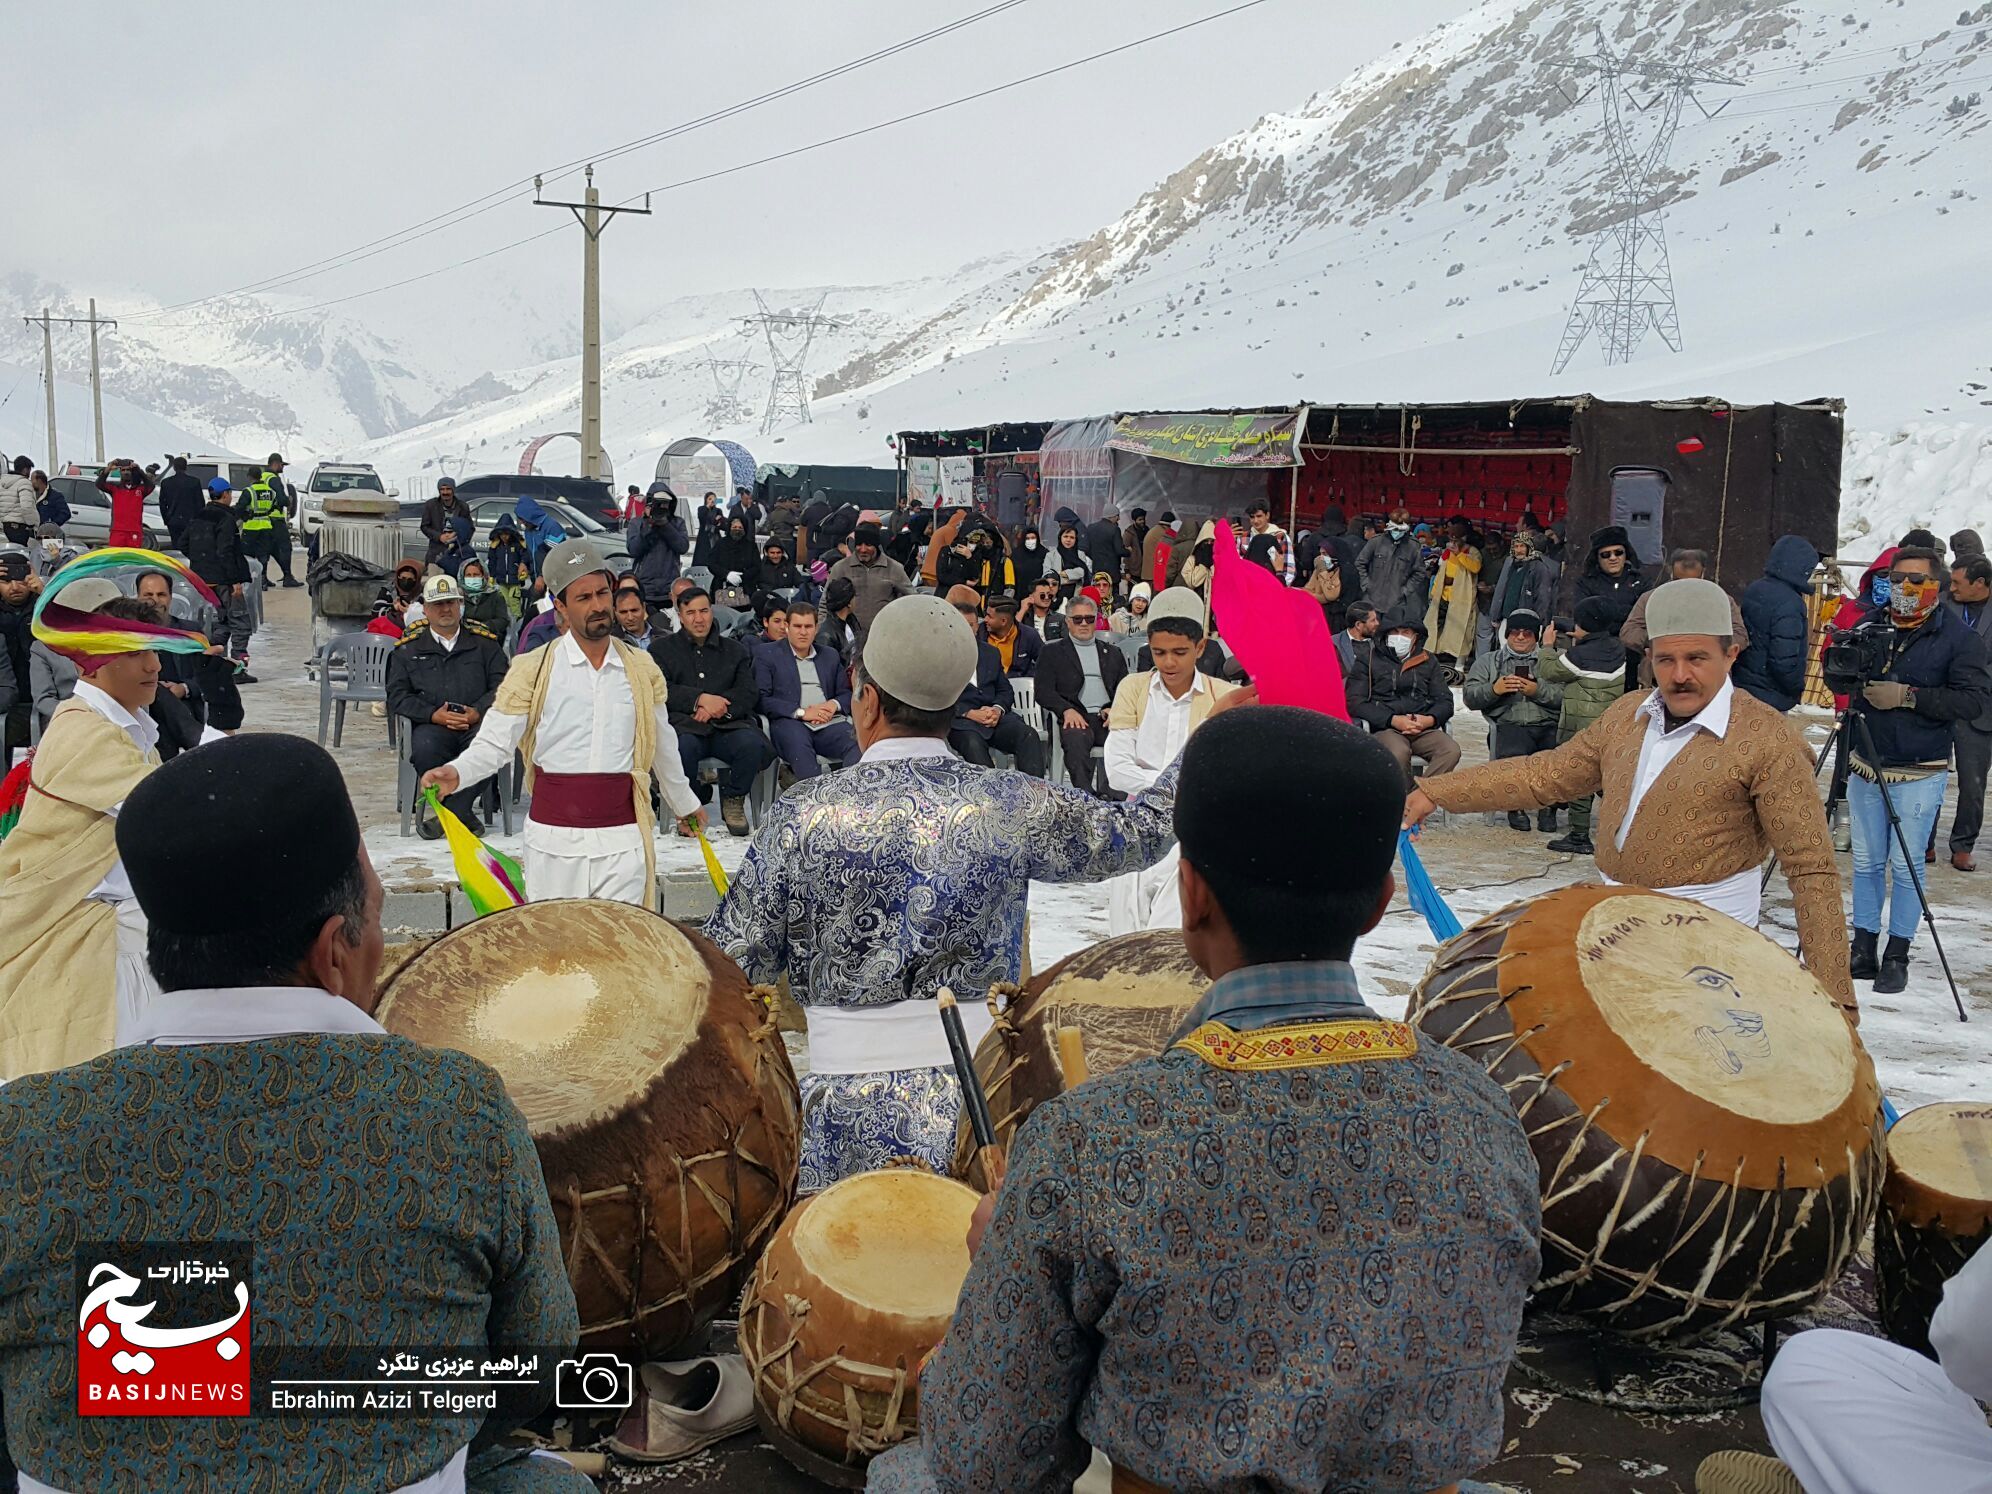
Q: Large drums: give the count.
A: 3